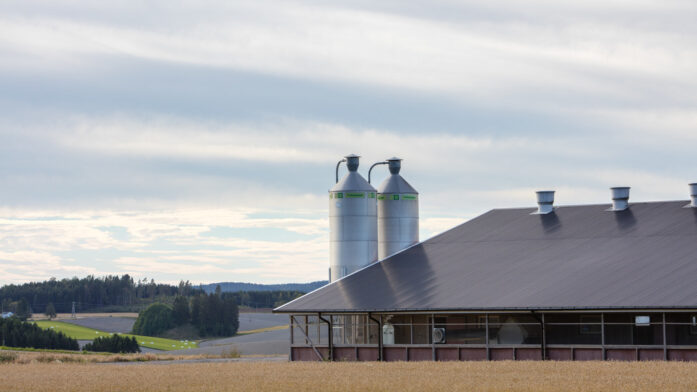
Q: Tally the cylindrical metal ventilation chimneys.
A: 3